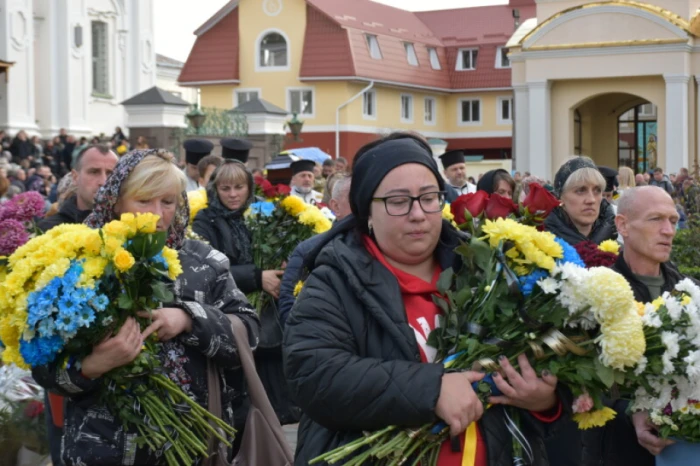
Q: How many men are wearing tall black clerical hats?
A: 5